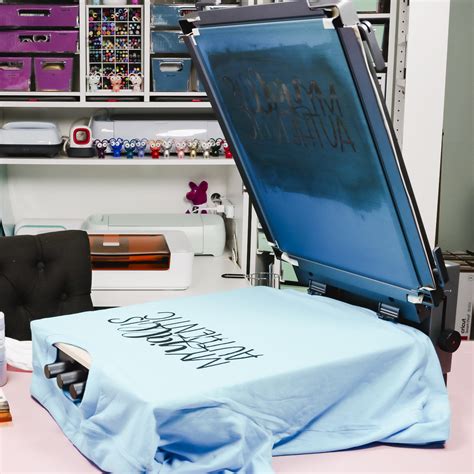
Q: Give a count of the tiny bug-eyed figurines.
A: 14